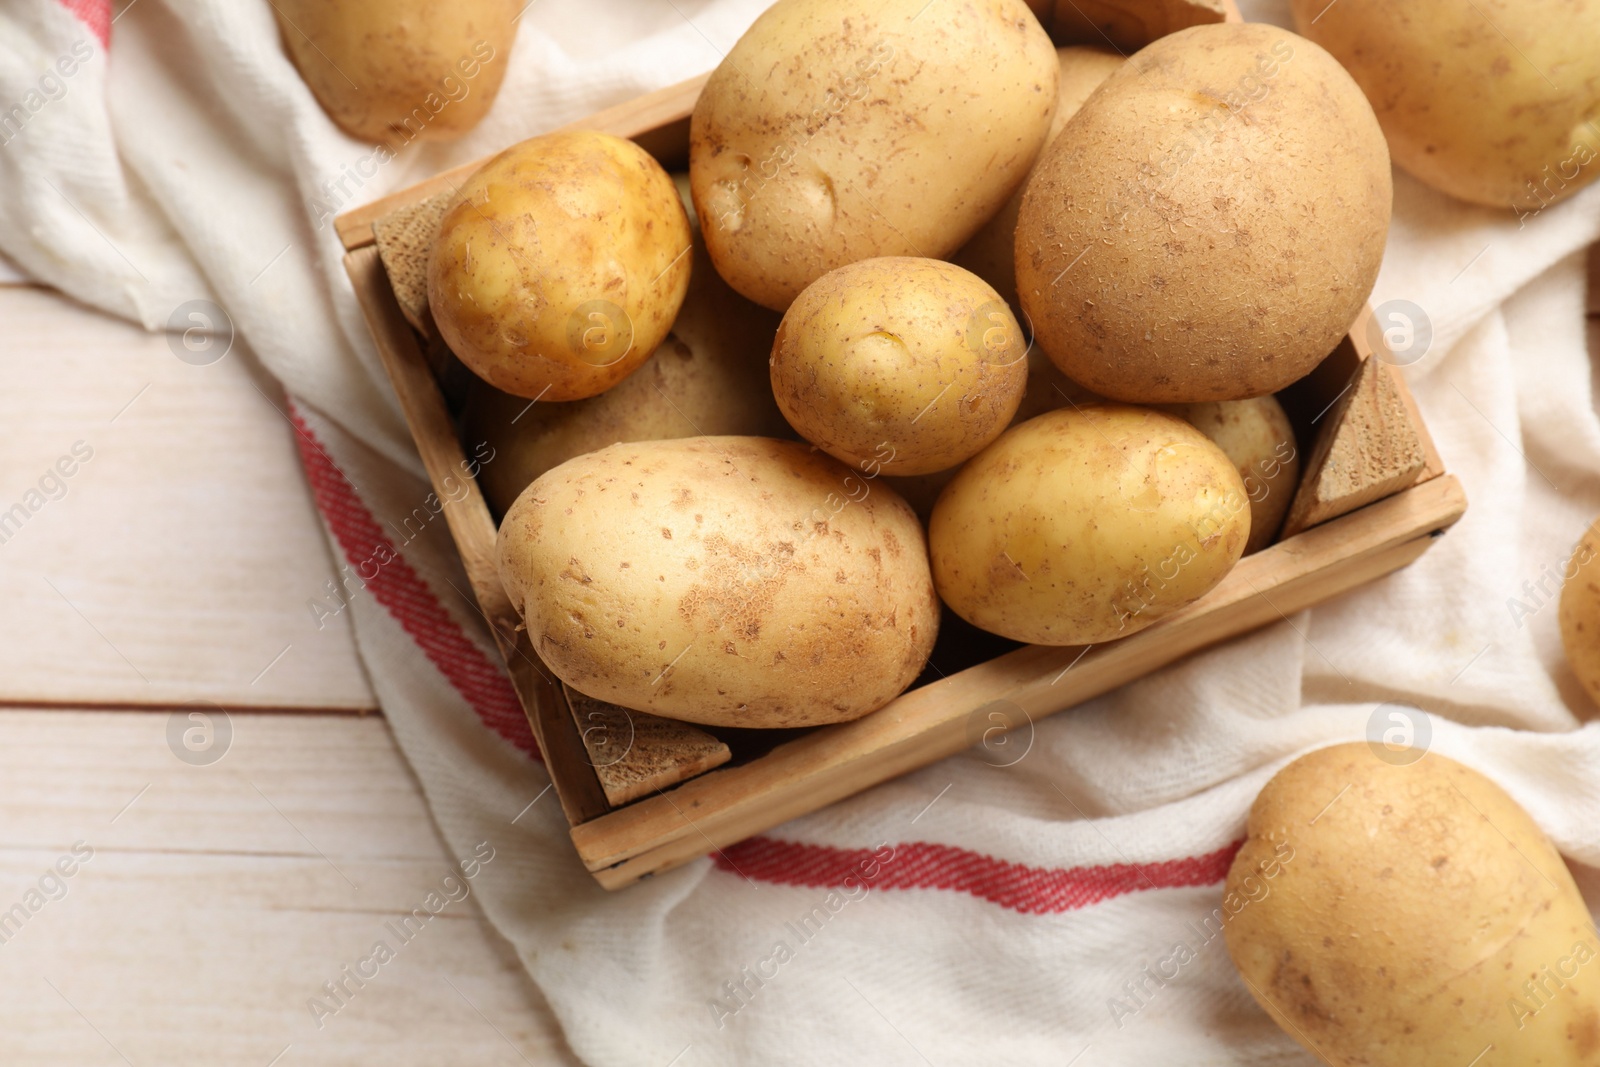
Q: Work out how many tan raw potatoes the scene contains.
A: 13